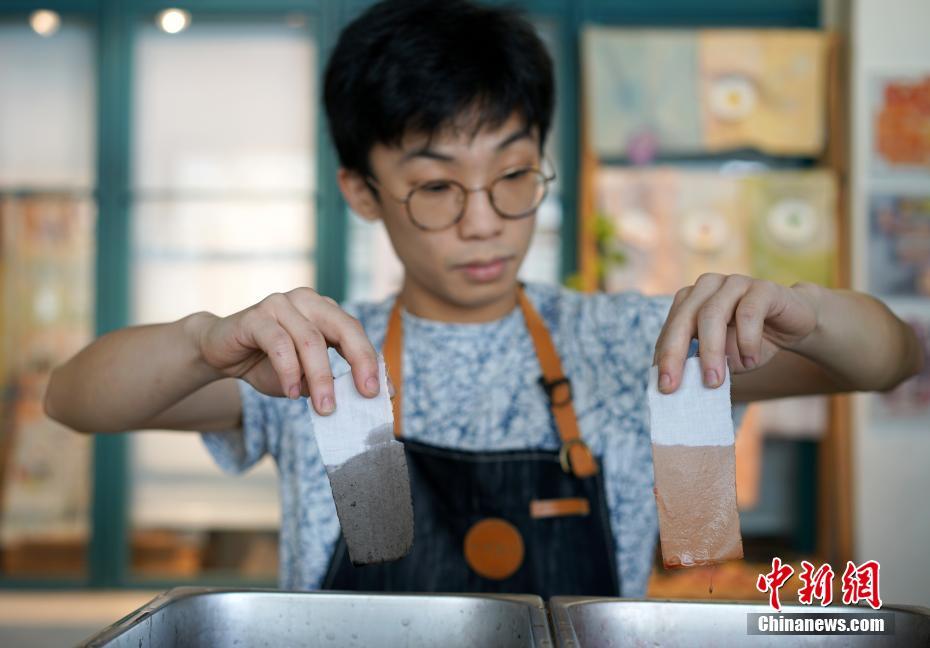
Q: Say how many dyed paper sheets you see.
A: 2